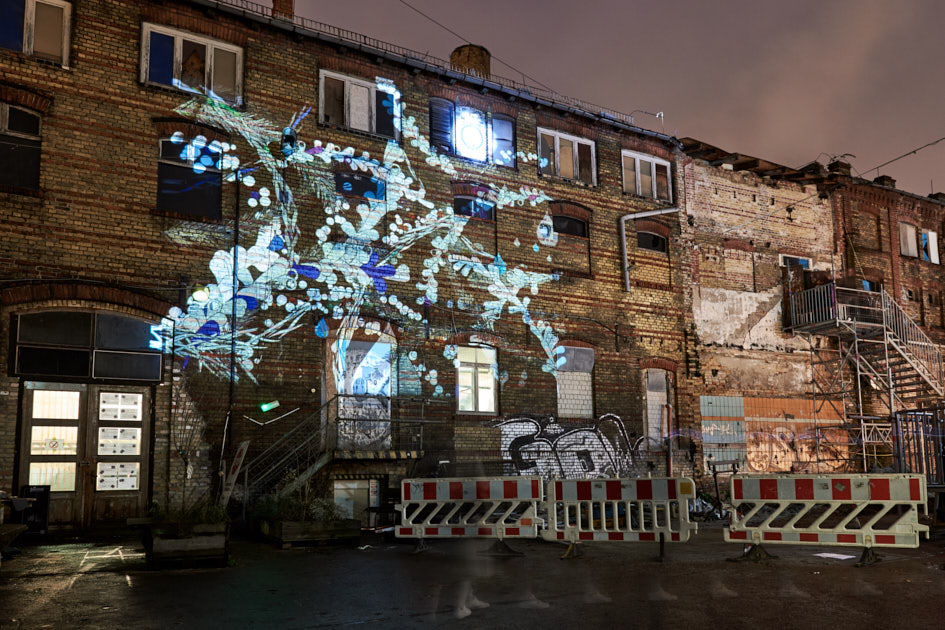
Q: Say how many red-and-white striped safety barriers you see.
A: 3